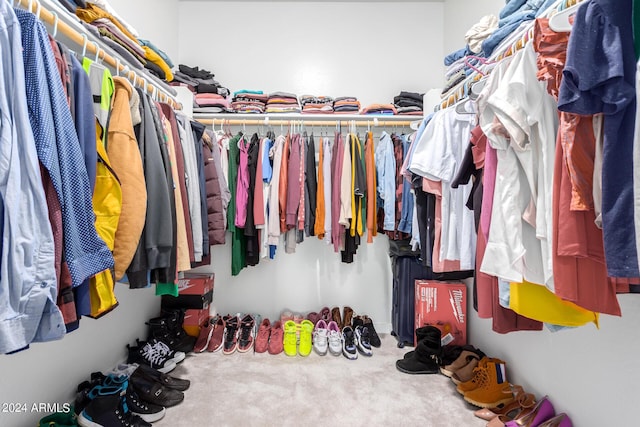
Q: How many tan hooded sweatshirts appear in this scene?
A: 1